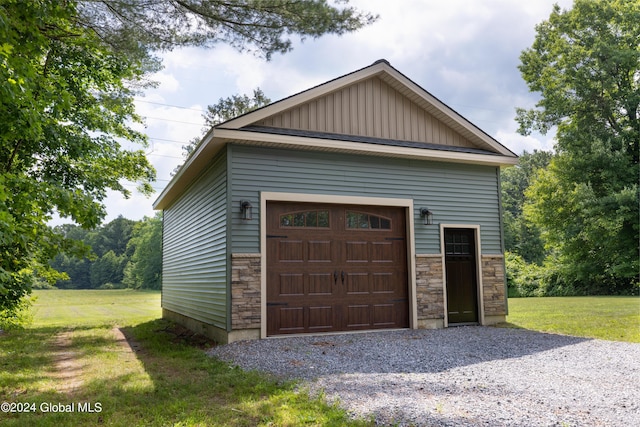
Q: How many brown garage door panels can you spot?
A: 12